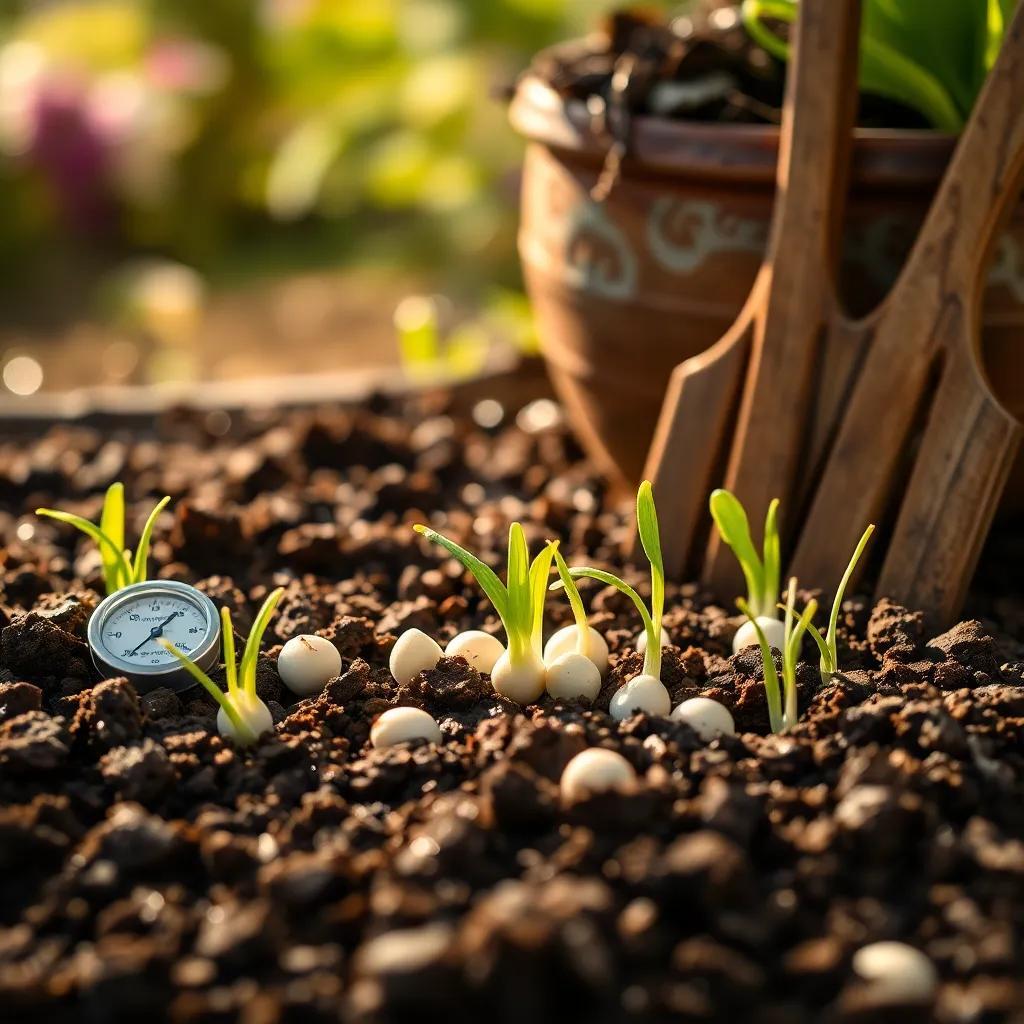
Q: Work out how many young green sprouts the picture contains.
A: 8